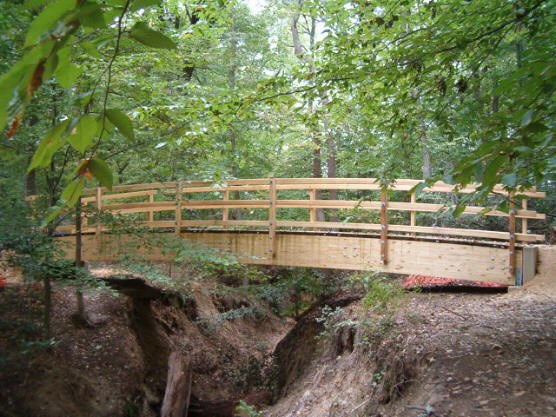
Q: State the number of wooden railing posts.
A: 11